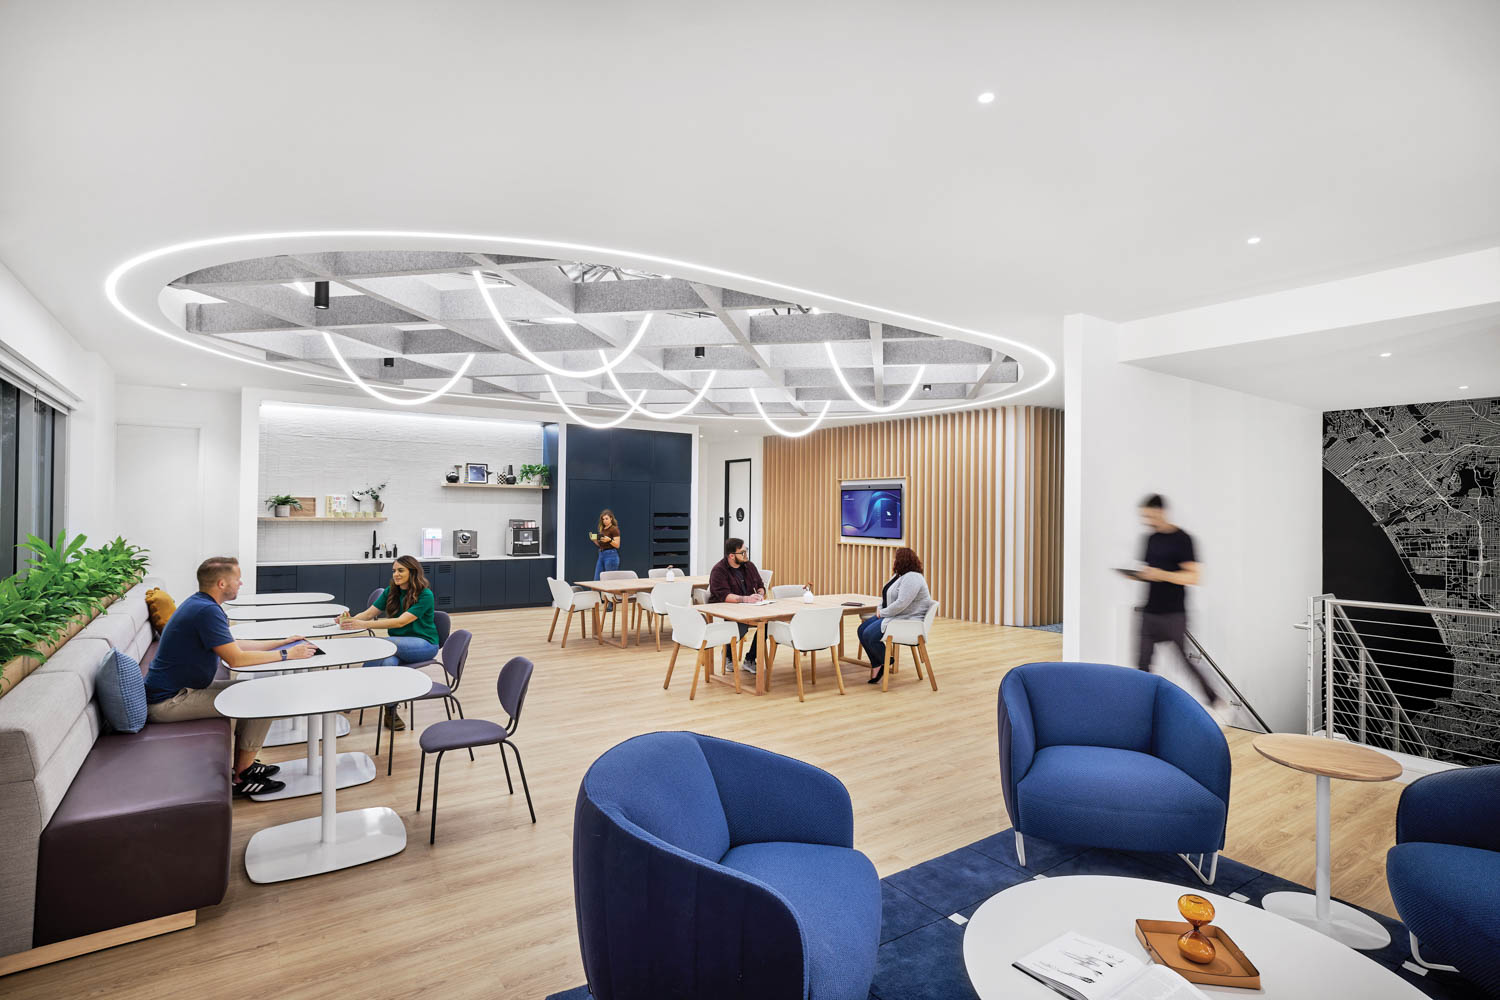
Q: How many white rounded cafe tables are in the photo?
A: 5